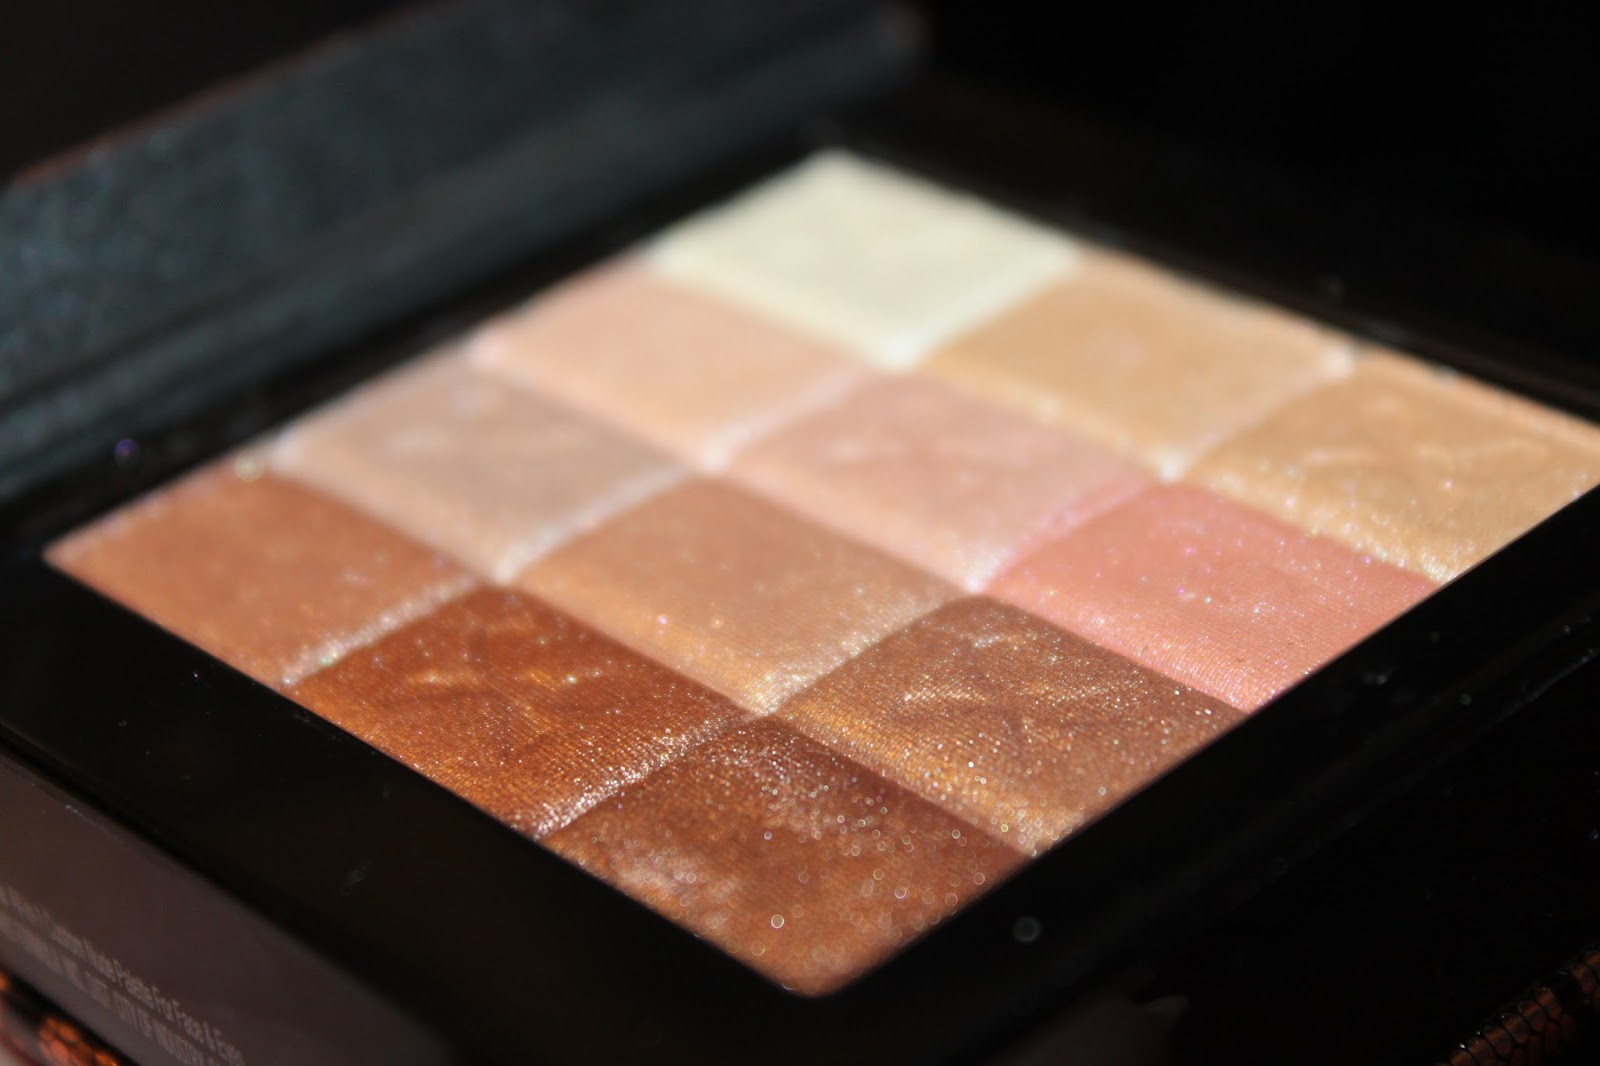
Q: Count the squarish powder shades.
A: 12